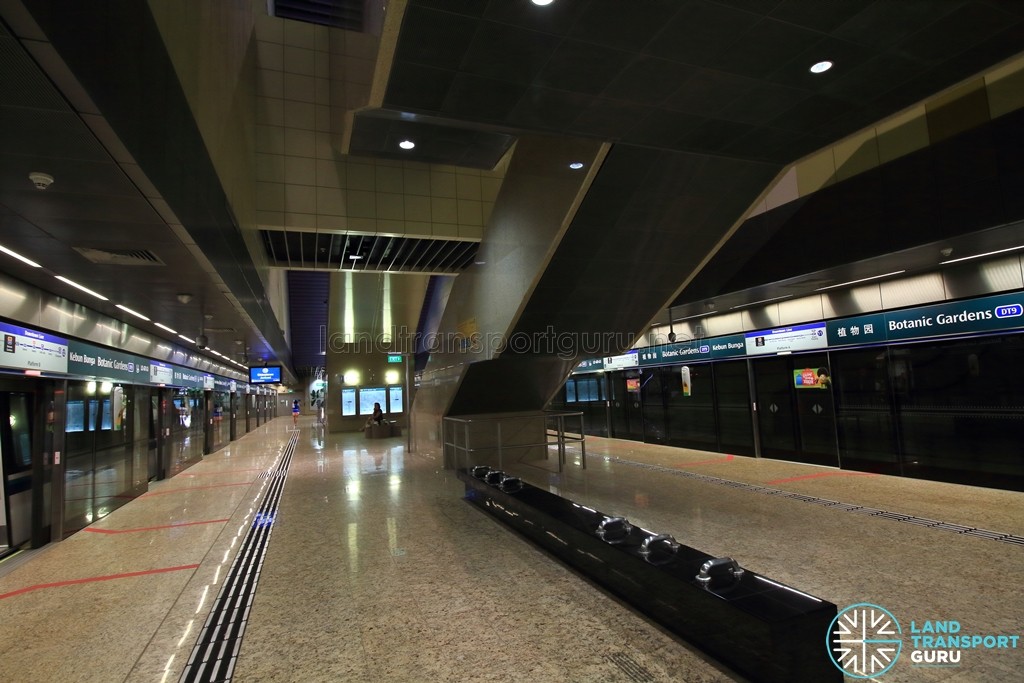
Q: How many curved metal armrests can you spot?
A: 6